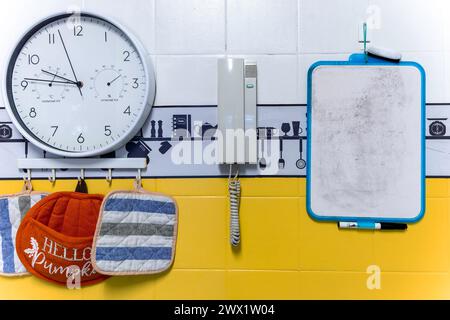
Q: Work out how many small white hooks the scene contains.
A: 5